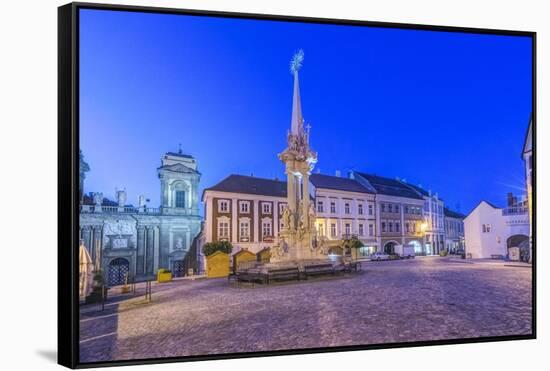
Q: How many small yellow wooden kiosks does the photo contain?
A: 3